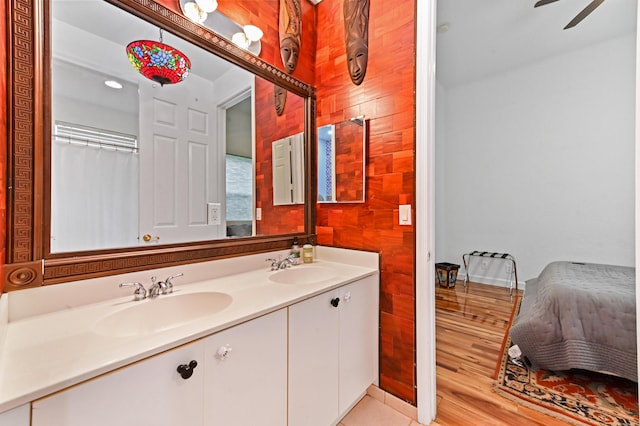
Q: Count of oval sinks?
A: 2